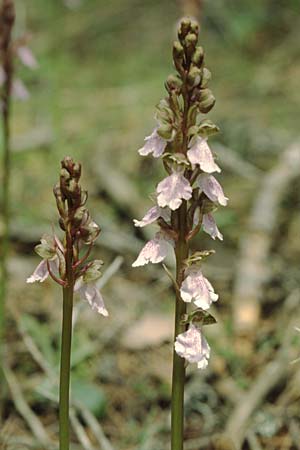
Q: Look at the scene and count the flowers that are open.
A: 11